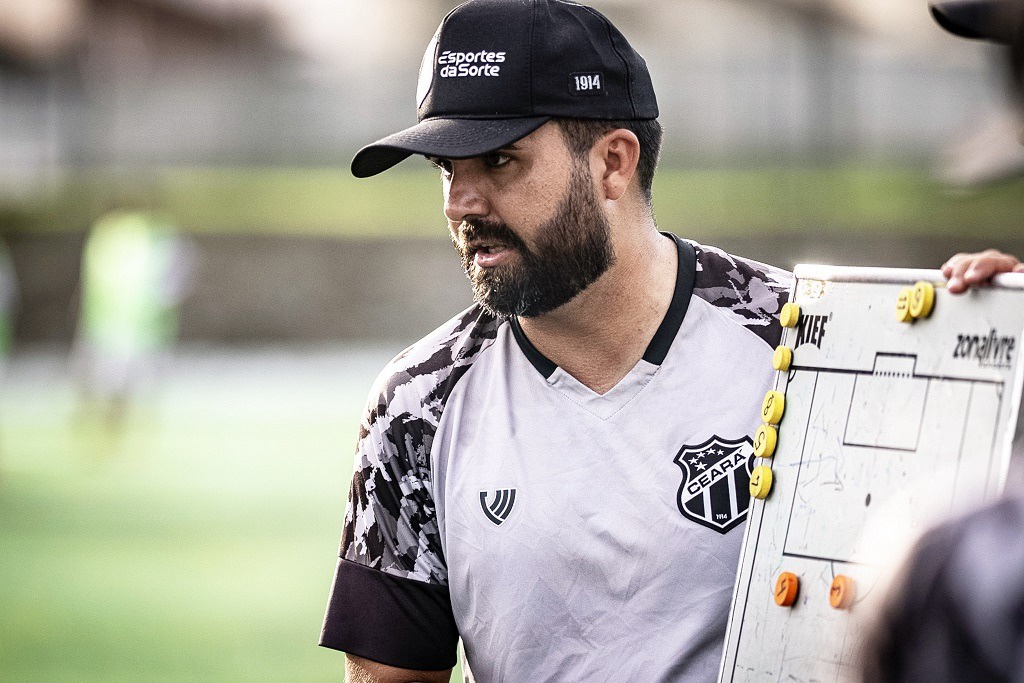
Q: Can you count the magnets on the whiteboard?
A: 9